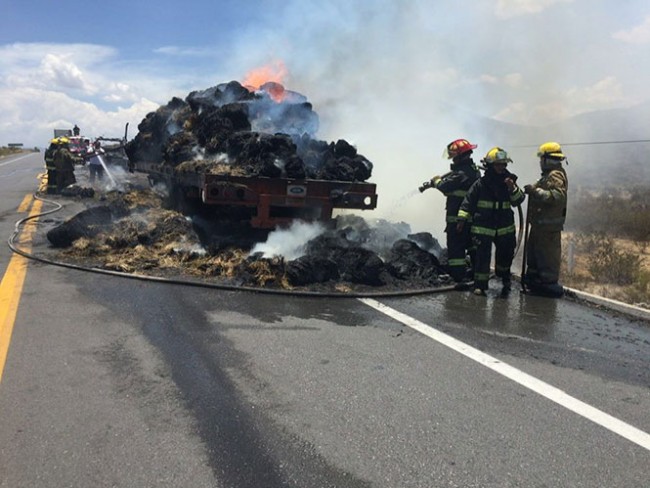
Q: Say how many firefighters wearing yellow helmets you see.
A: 4